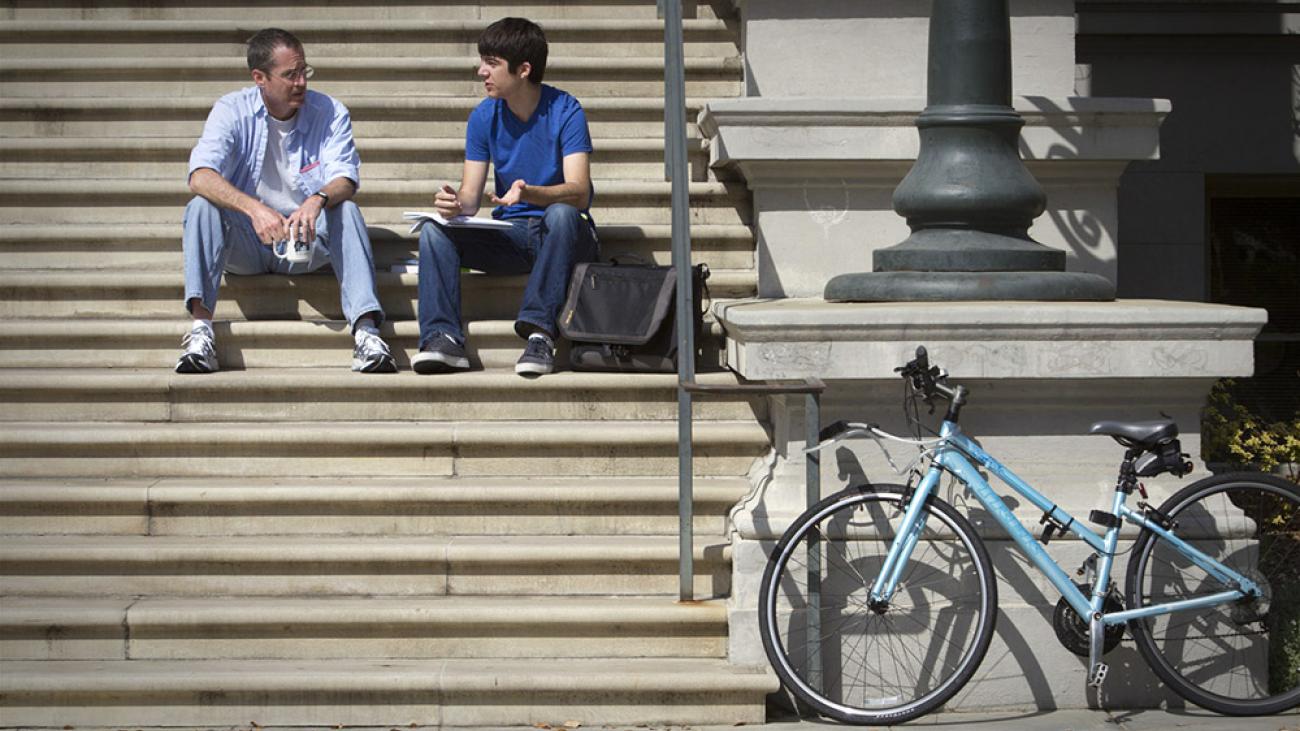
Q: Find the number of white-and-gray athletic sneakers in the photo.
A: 2